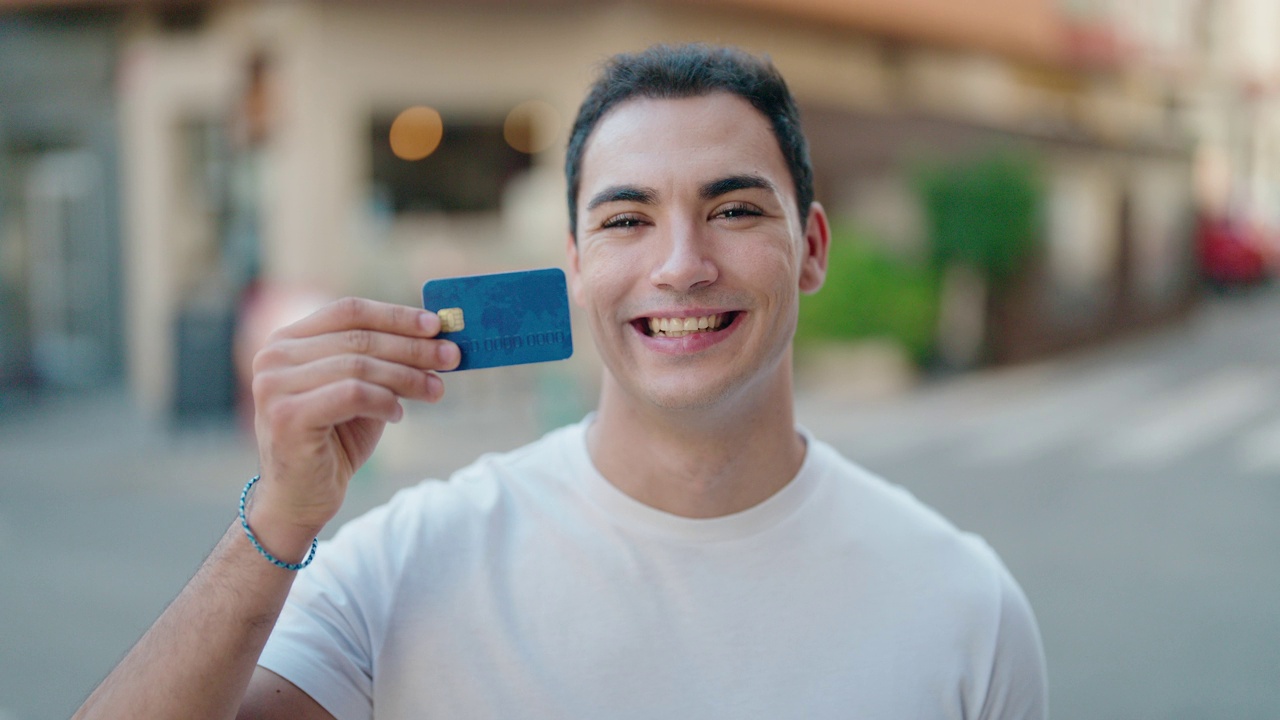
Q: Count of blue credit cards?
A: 1